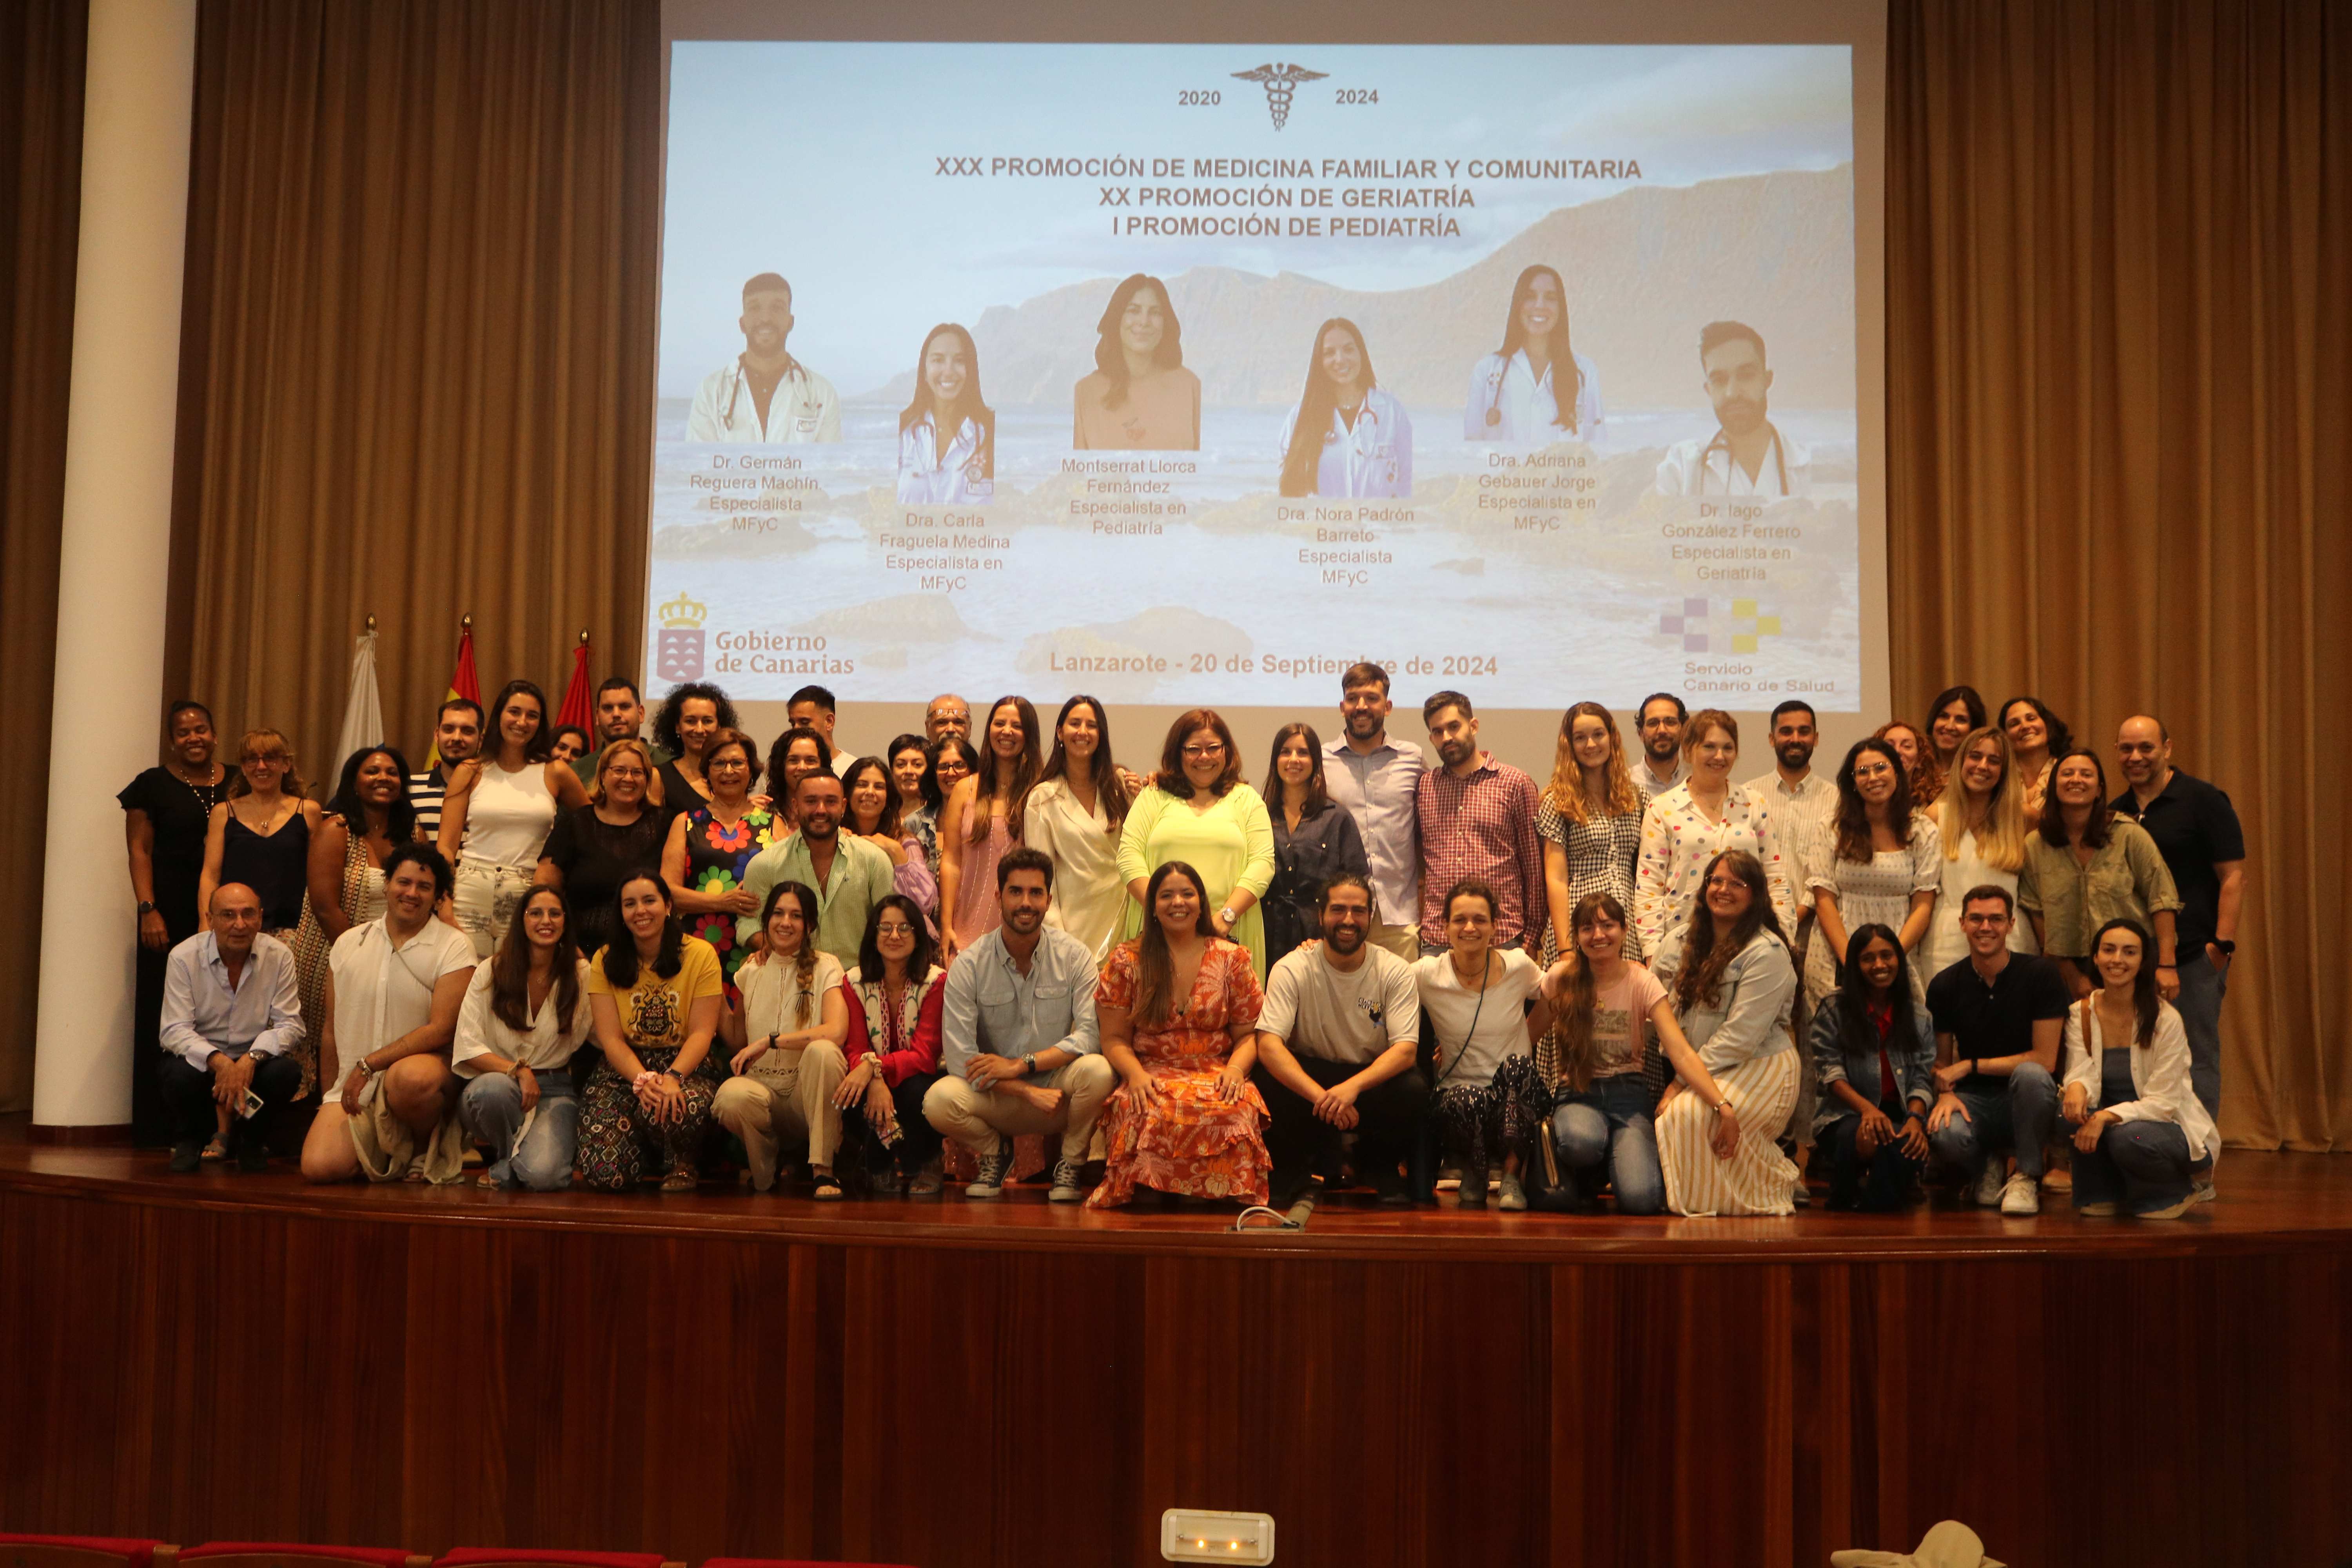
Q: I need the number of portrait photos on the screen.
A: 6